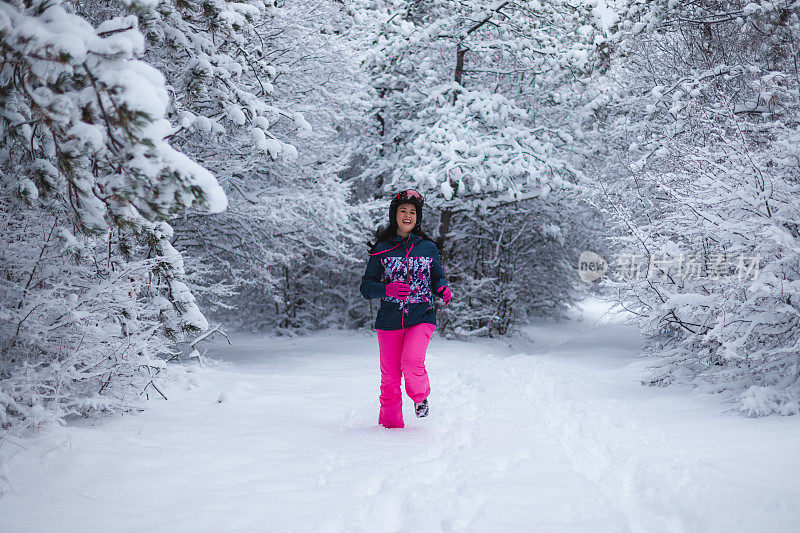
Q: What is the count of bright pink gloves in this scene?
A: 2